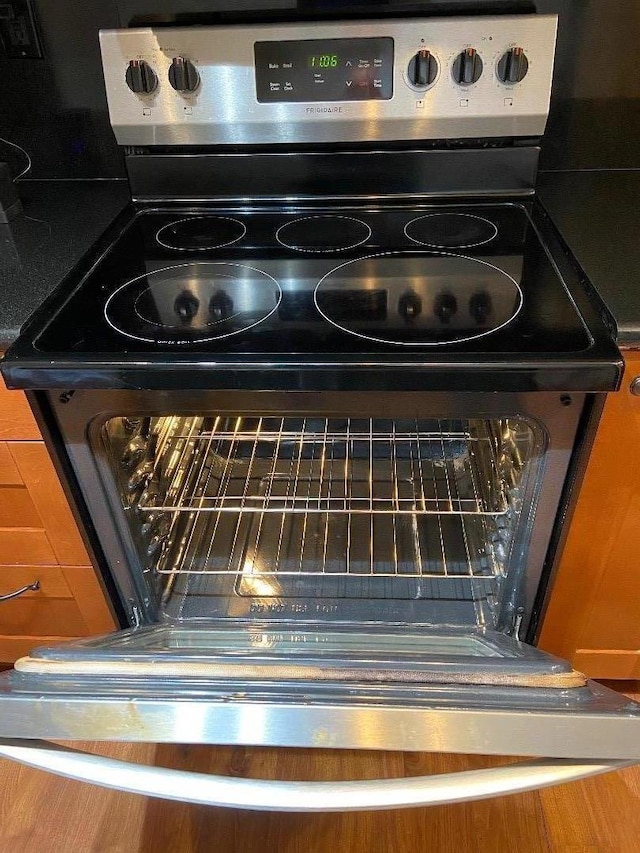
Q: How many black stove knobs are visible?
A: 5